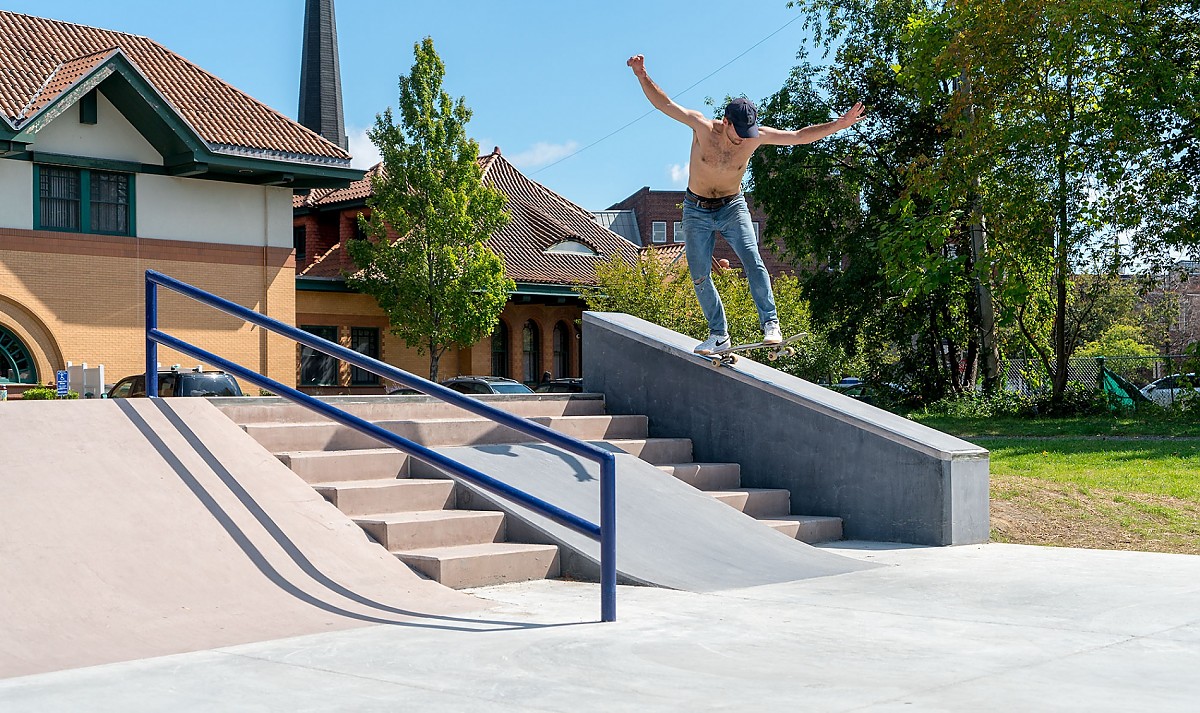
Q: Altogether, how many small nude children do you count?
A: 0